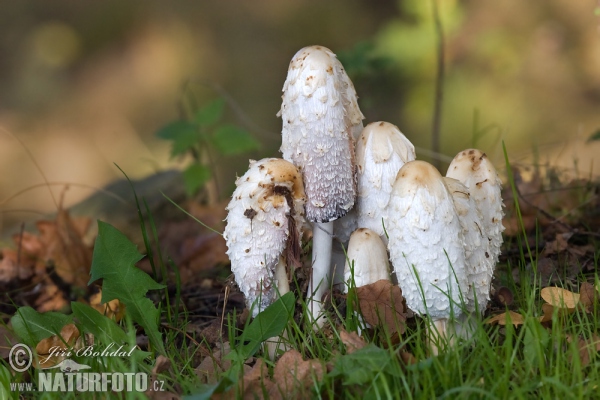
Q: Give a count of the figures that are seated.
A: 0